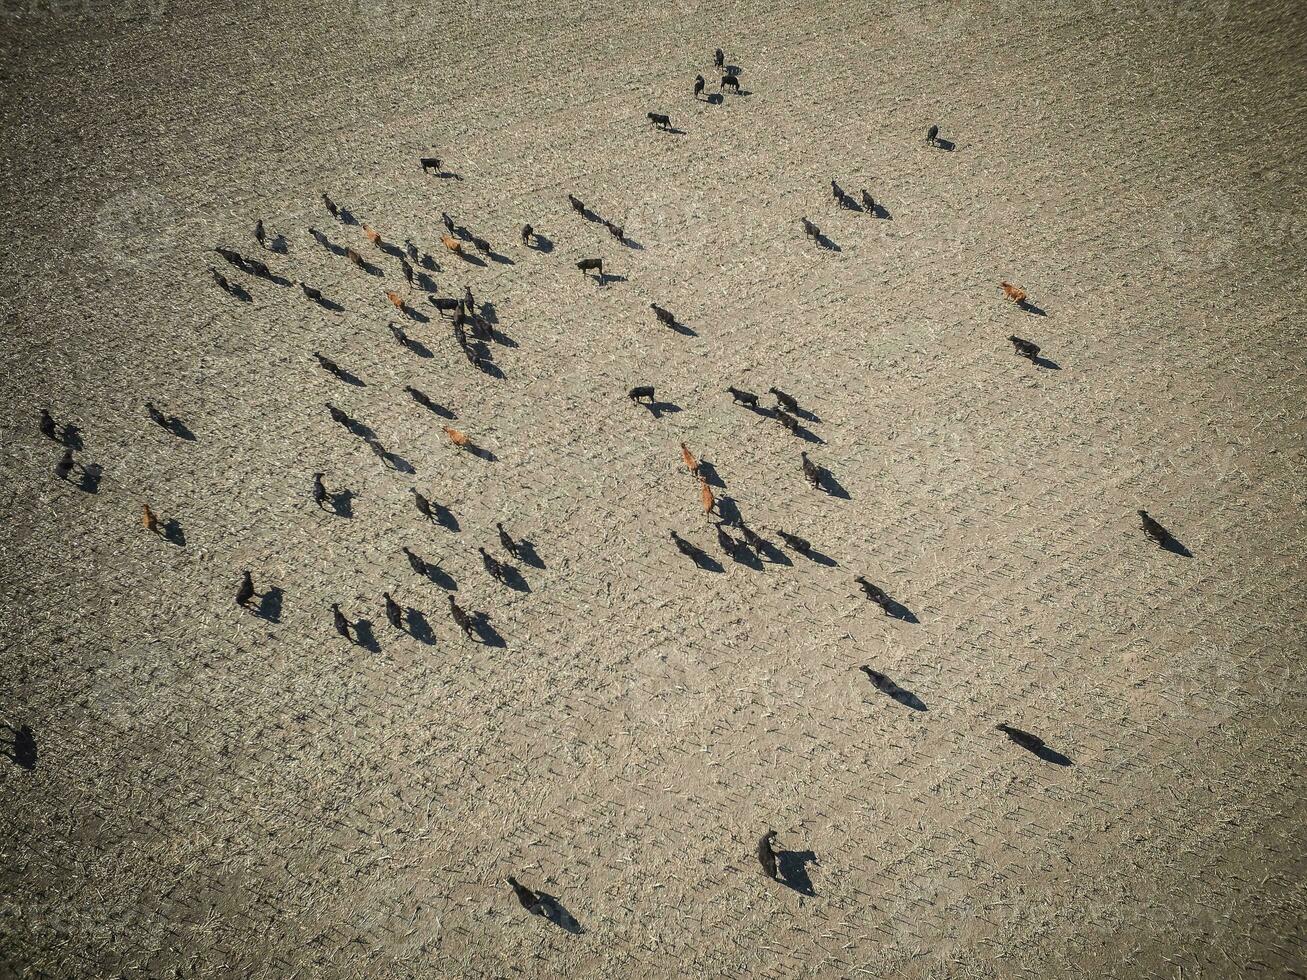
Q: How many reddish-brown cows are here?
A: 8